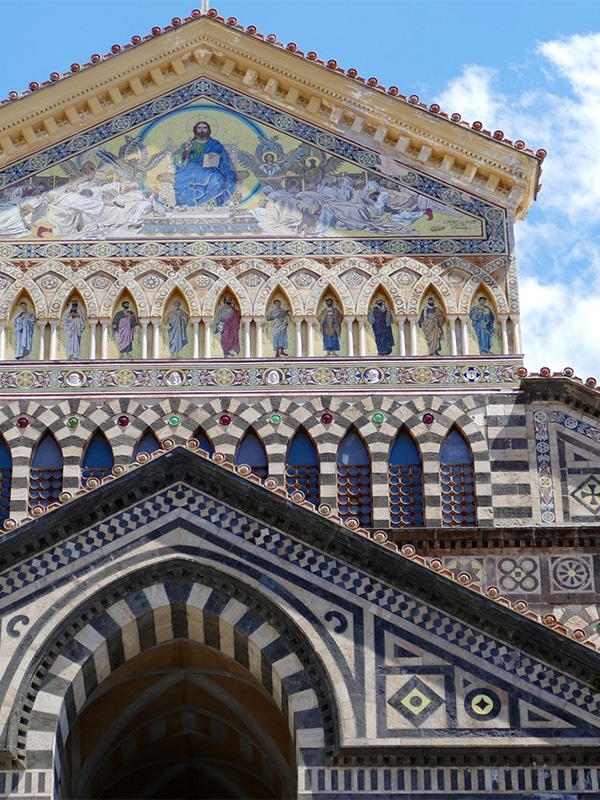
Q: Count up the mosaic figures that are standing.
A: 10